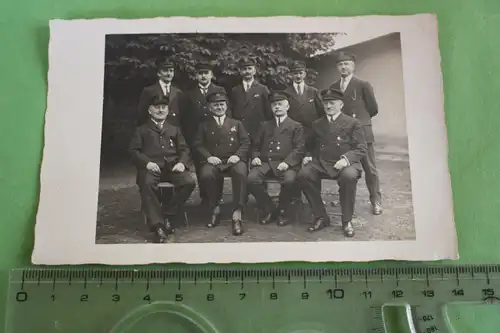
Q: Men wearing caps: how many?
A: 9